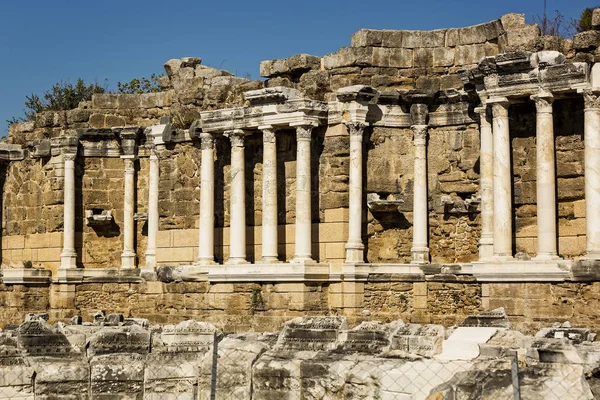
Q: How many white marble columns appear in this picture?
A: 13